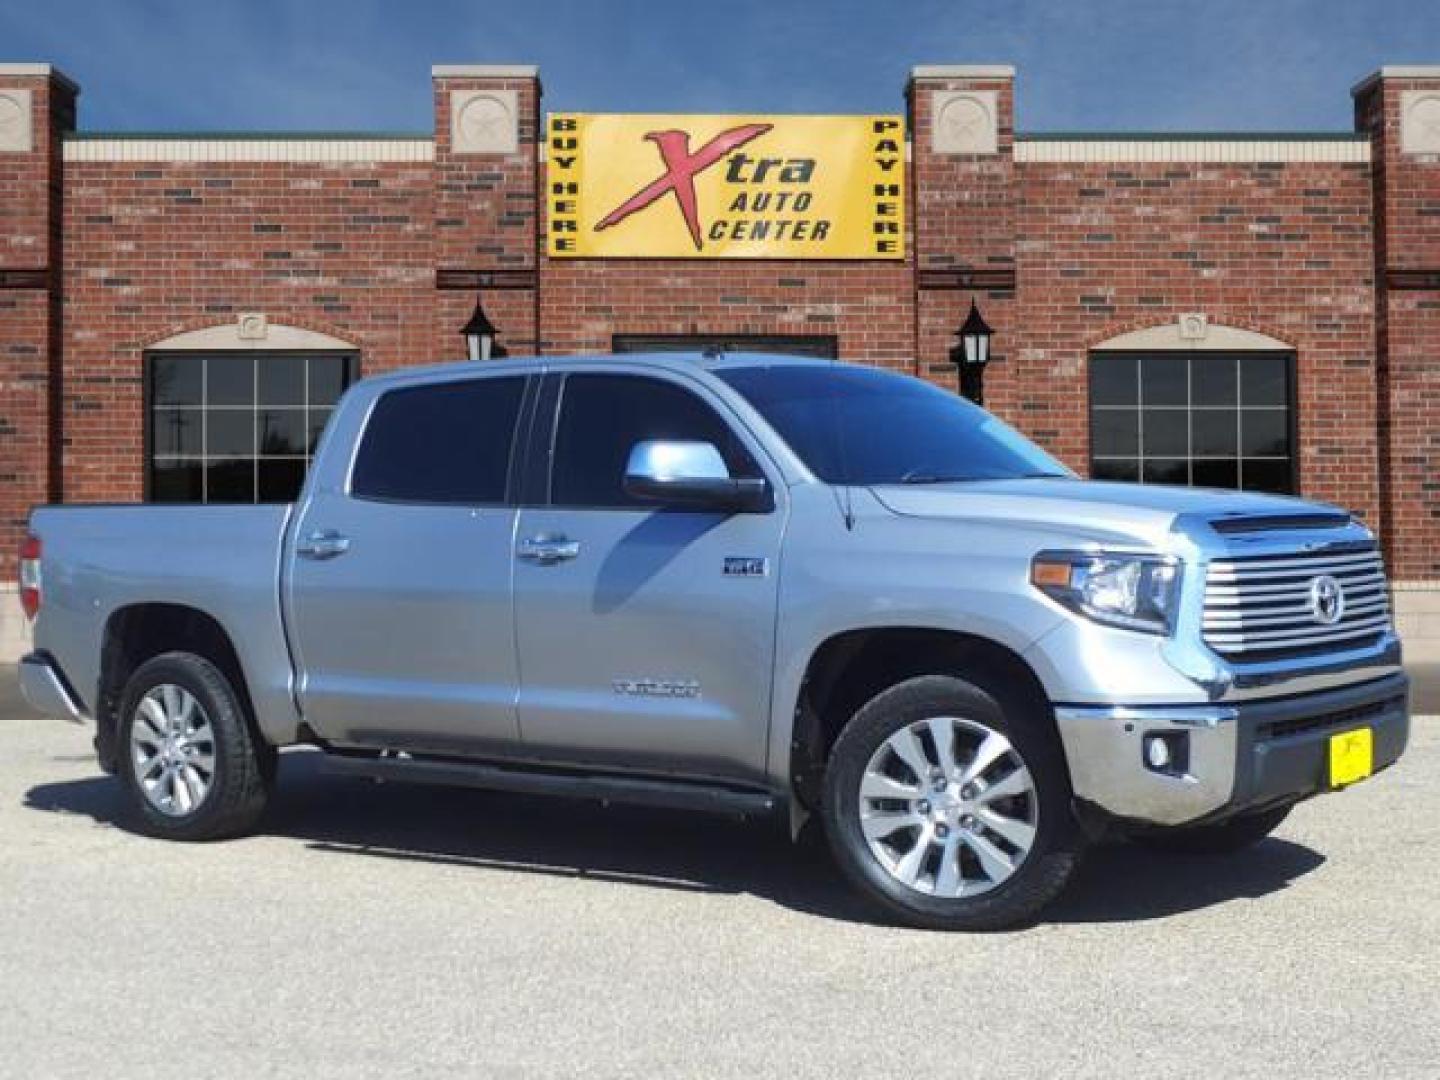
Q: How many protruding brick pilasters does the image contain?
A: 4